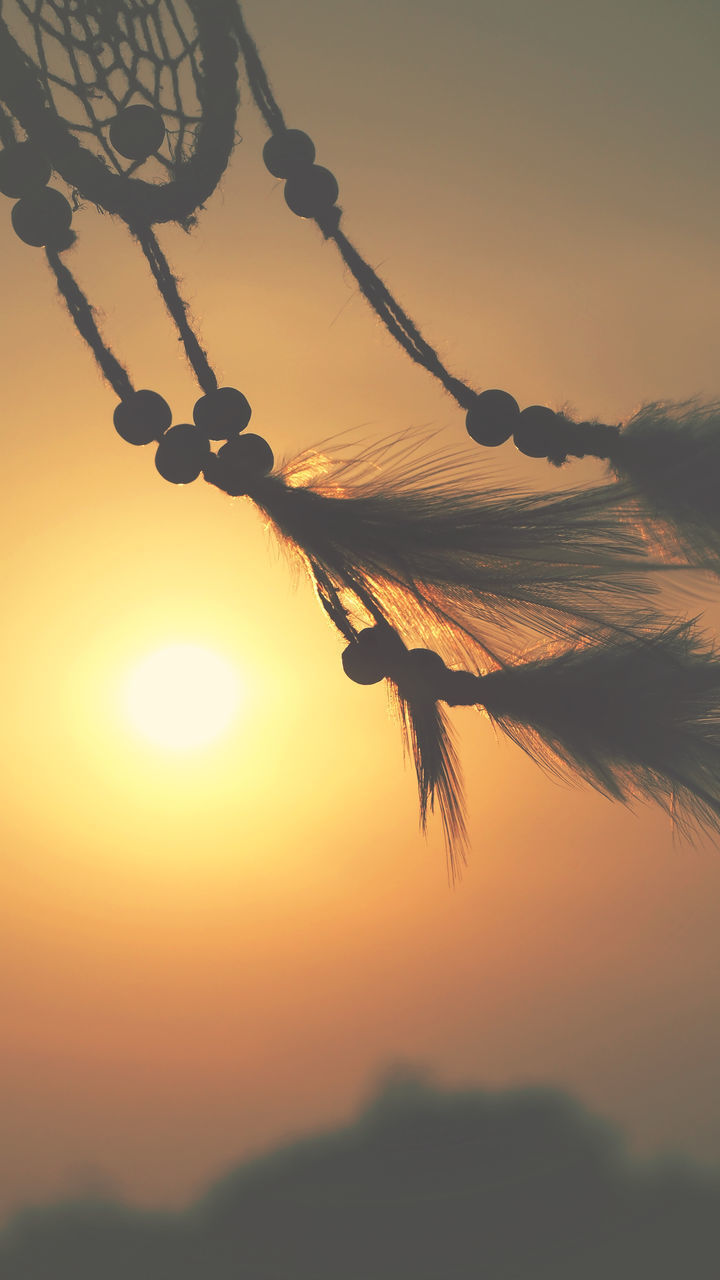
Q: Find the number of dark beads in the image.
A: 13